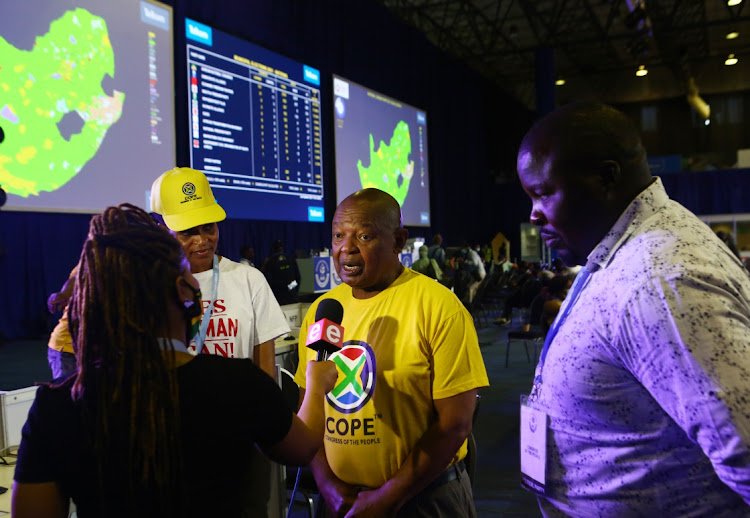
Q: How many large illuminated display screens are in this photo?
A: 3